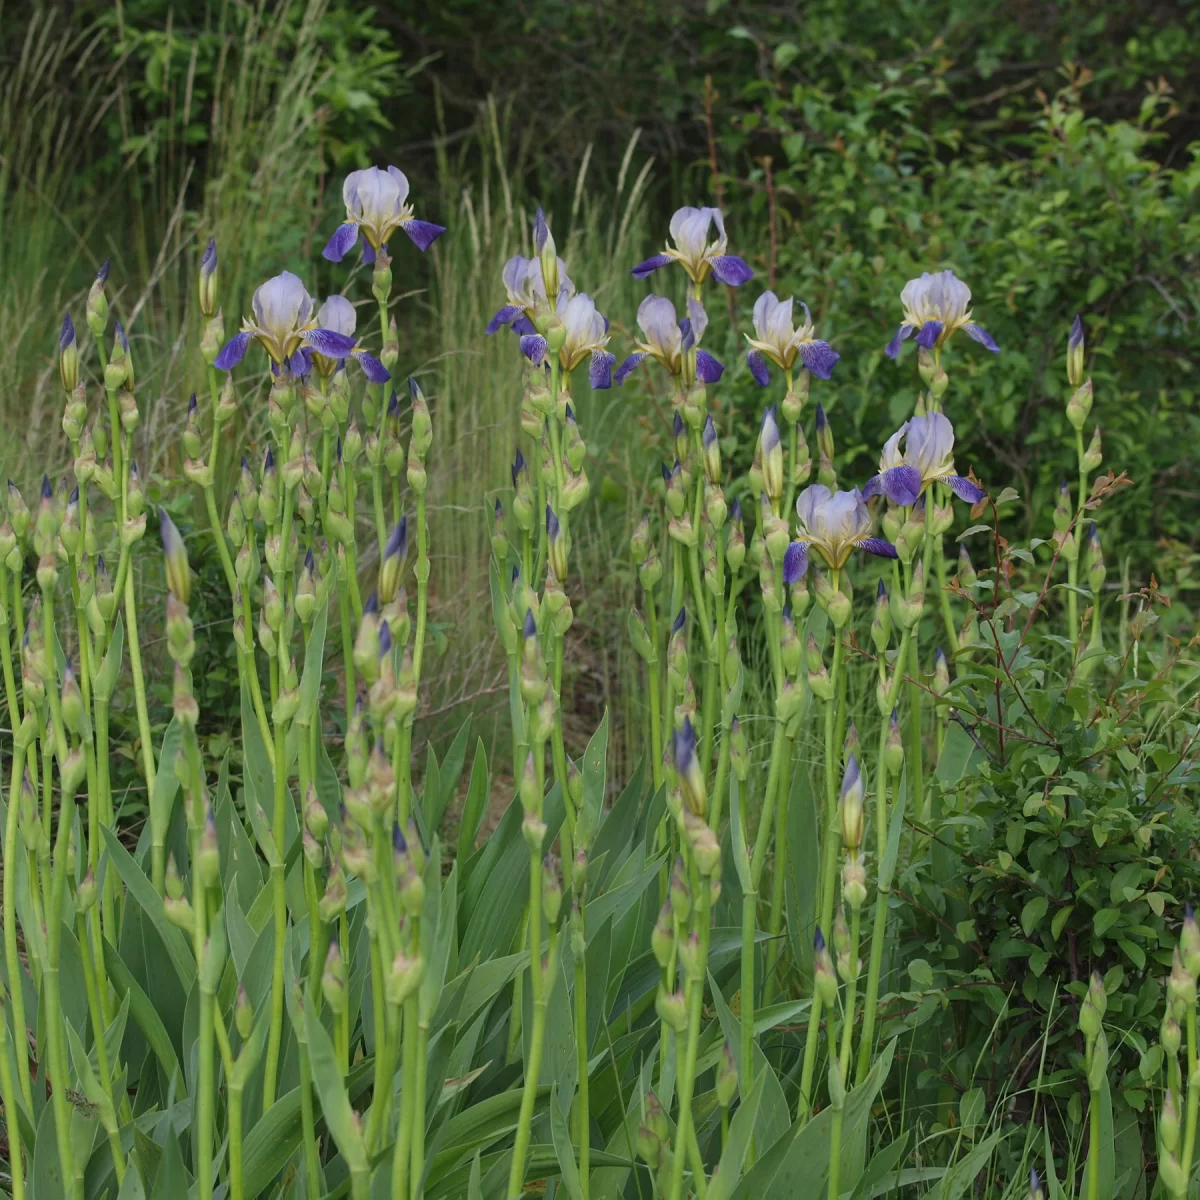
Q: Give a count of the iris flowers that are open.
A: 11